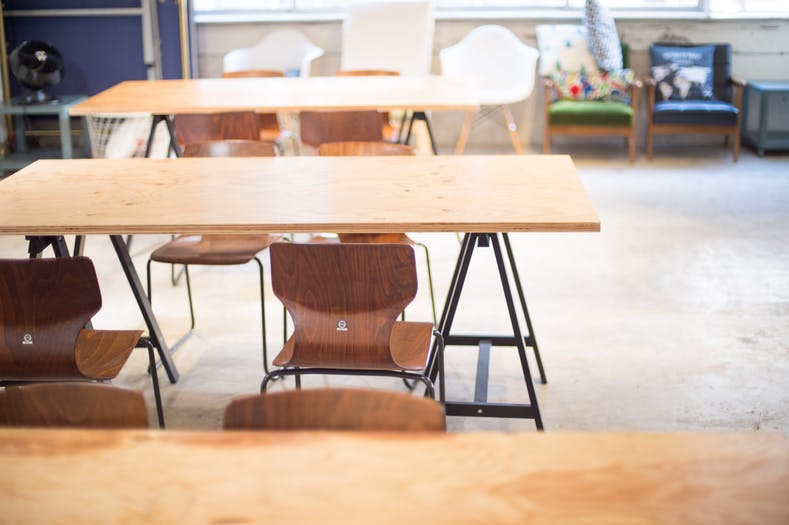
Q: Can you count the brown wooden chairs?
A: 10